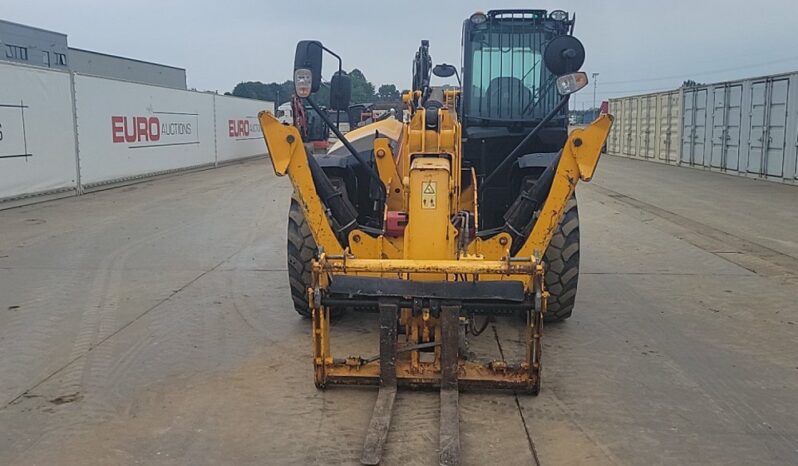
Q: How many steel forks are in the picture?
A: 2